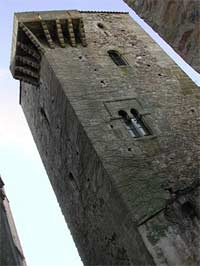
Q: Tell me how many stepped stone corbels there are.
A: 9